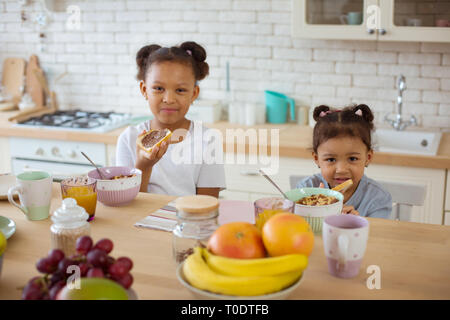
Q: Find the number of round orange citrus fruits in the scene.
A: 2